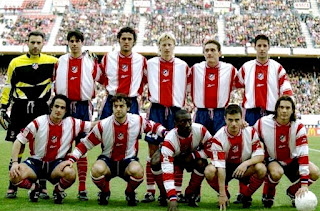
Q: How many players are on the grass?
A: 11